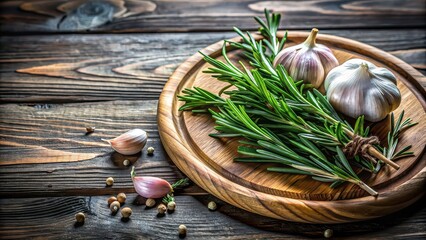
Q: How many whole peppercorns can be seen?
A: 15